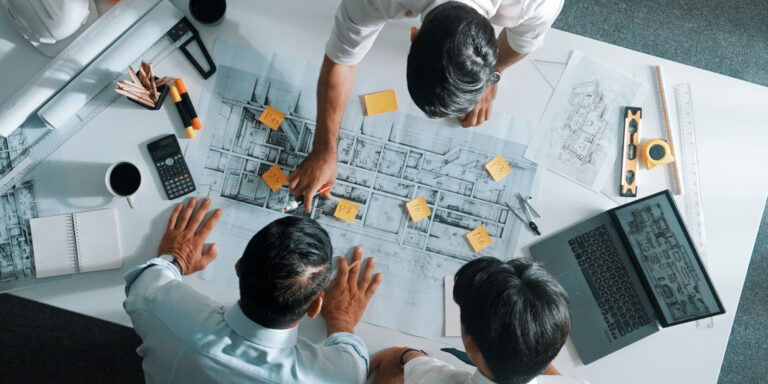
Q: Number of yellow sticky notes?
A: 7